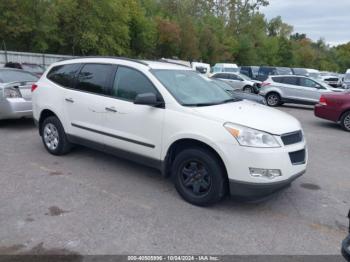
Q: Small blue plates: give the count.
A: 0